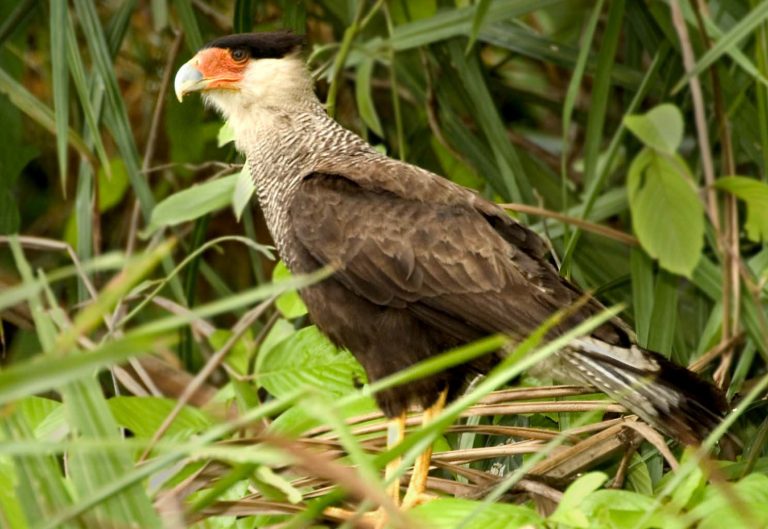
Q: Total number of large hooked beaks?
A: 1